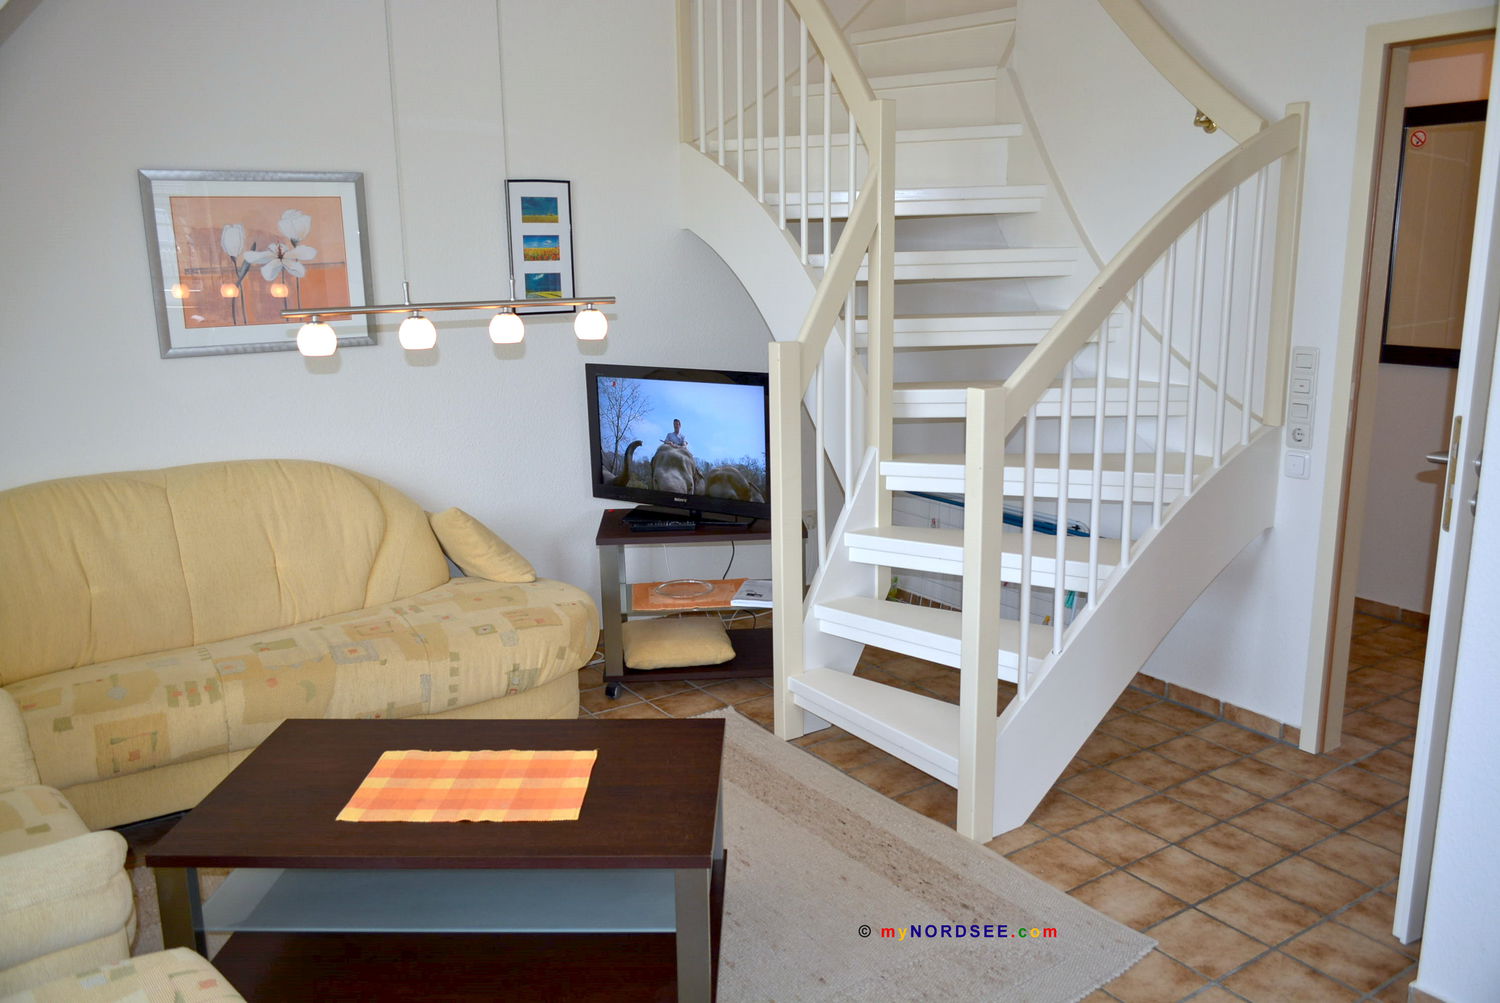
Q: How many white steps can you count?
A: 11